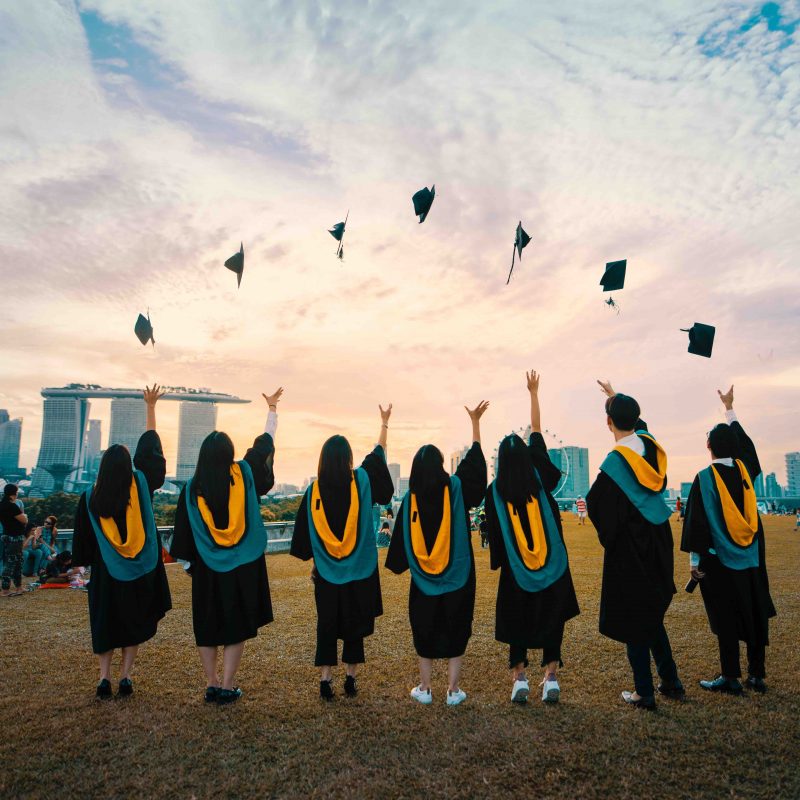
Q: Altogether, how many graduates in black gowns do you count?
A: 7